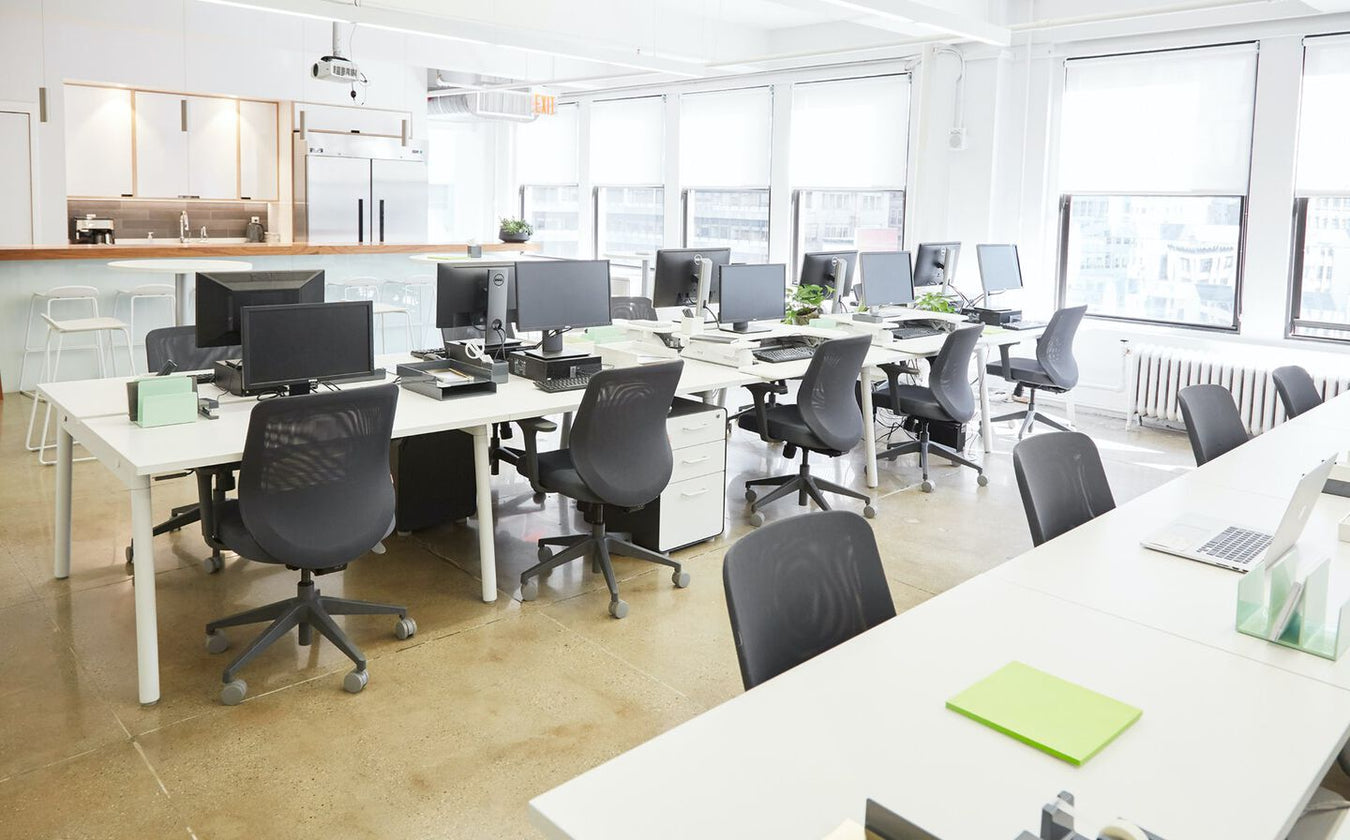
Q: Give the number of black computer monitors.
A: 10